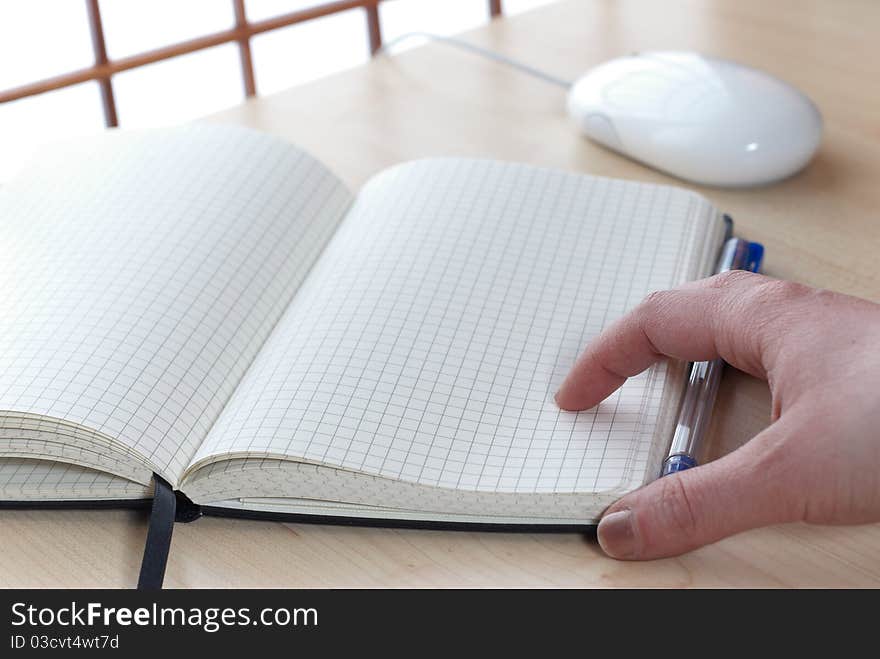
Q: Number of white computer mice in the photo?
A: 1